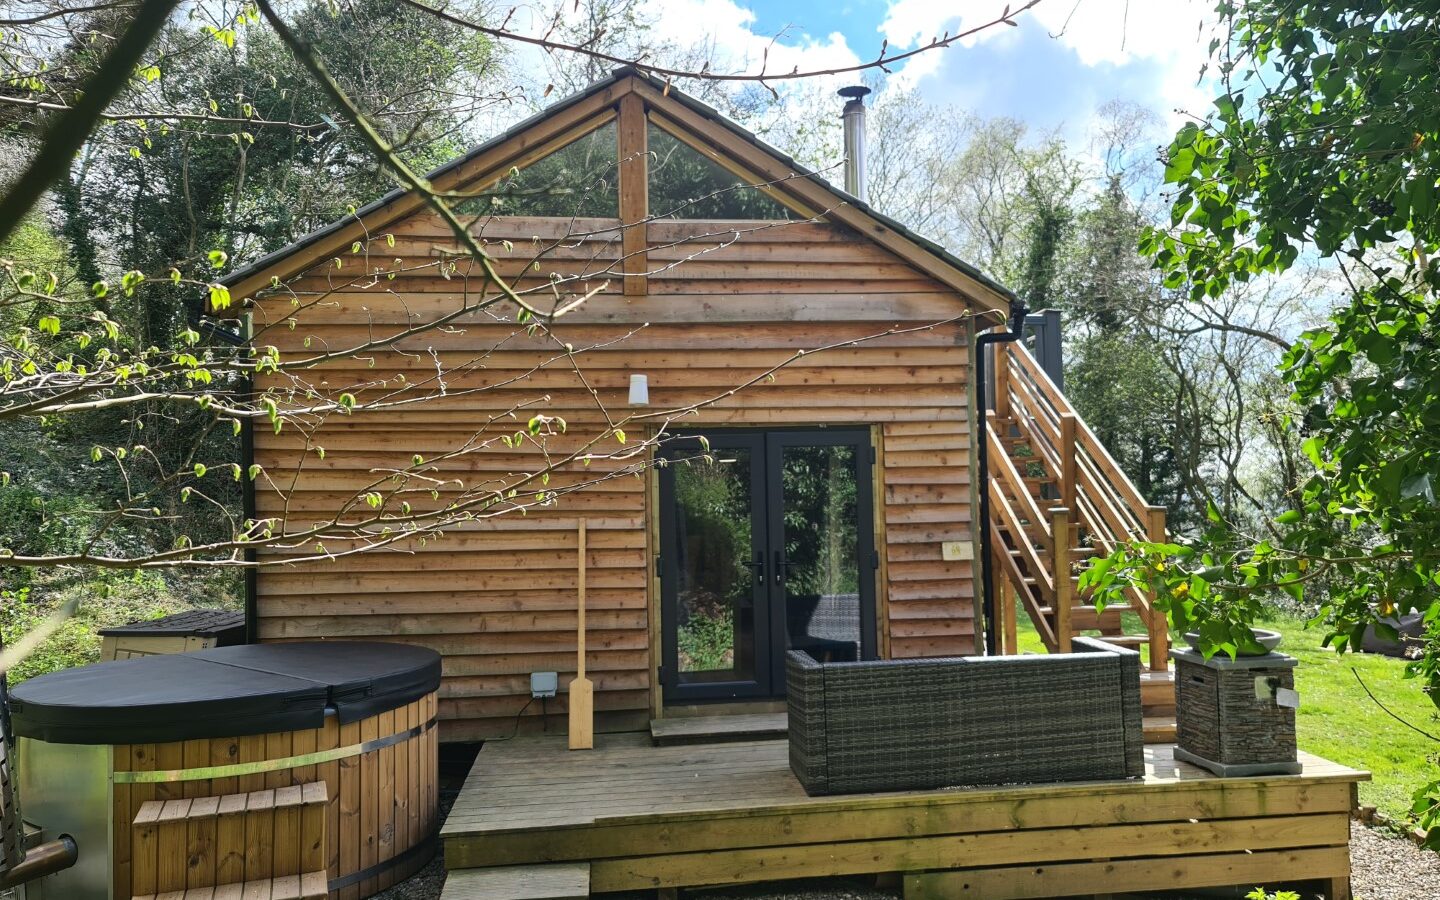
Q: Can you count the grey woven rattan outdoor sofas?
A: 1